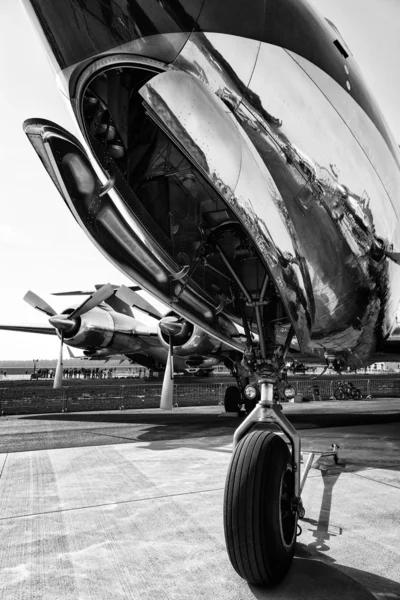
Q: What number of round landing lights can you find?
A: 2